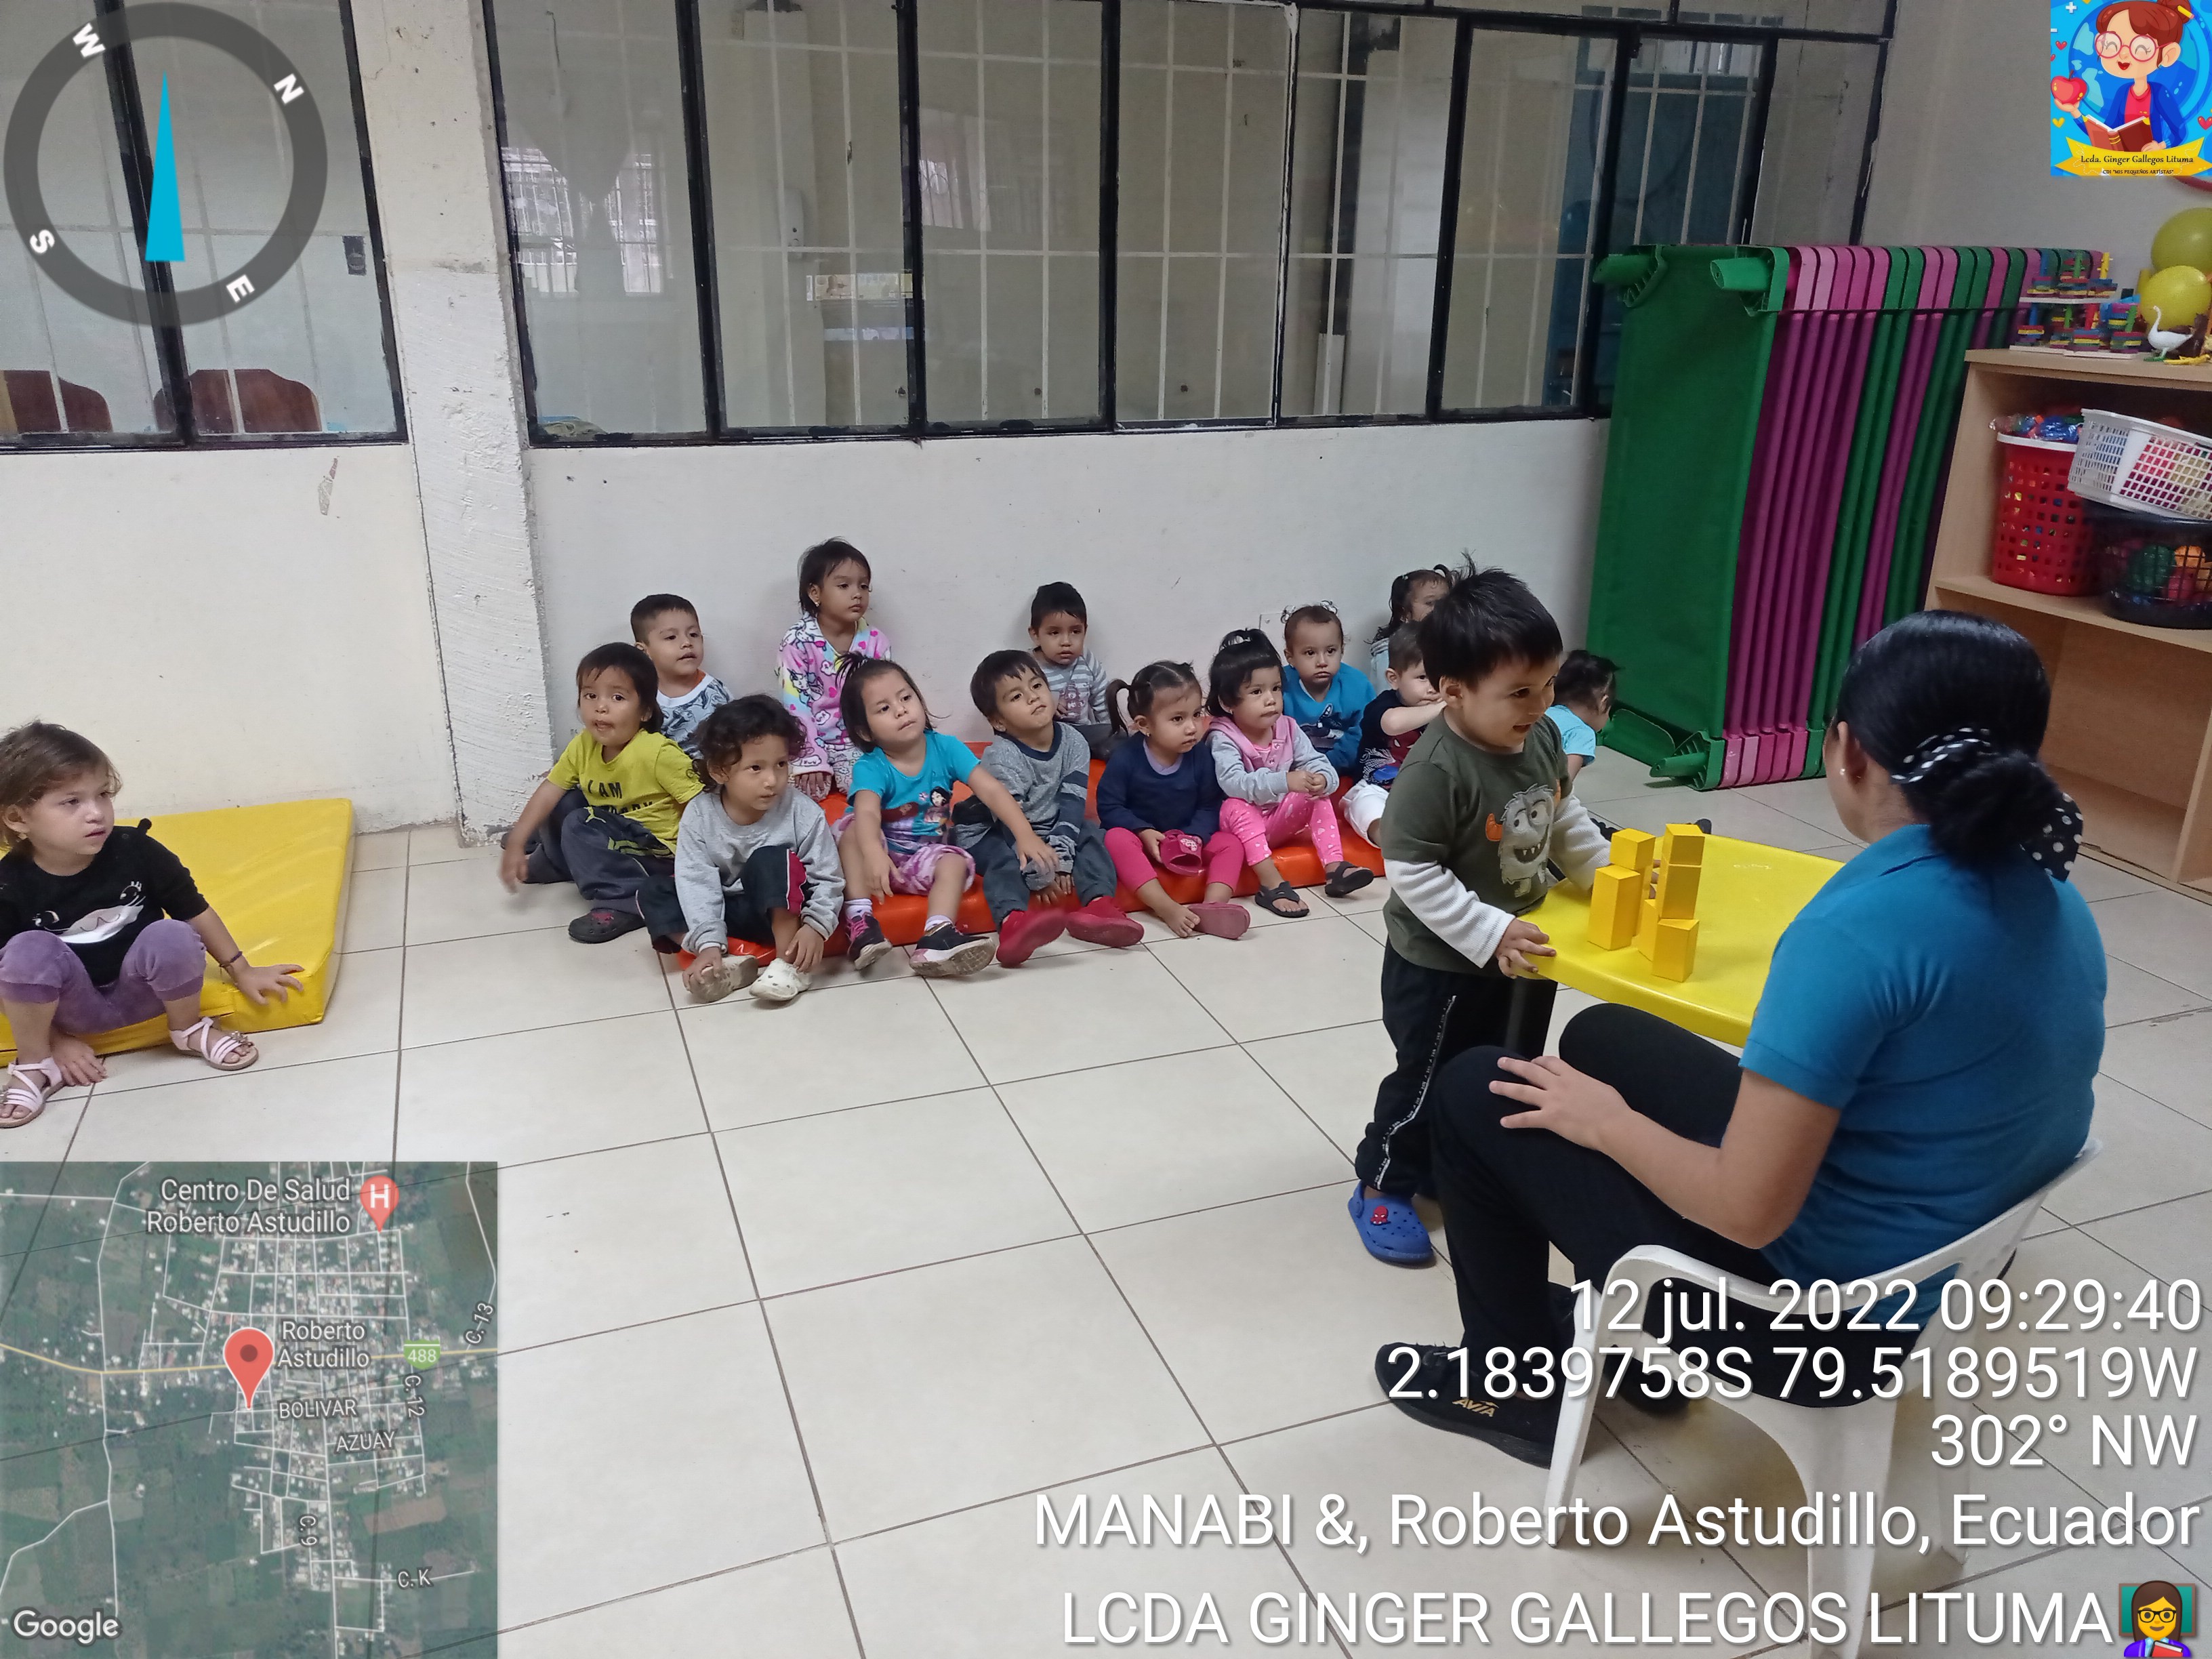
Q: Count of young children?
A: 15